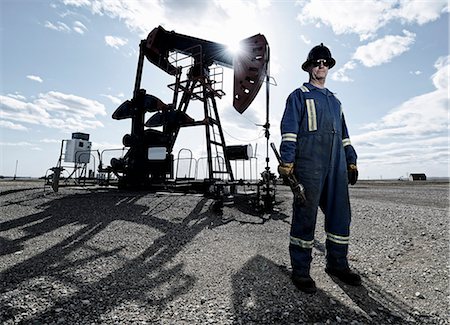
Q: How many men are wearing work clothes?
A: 1